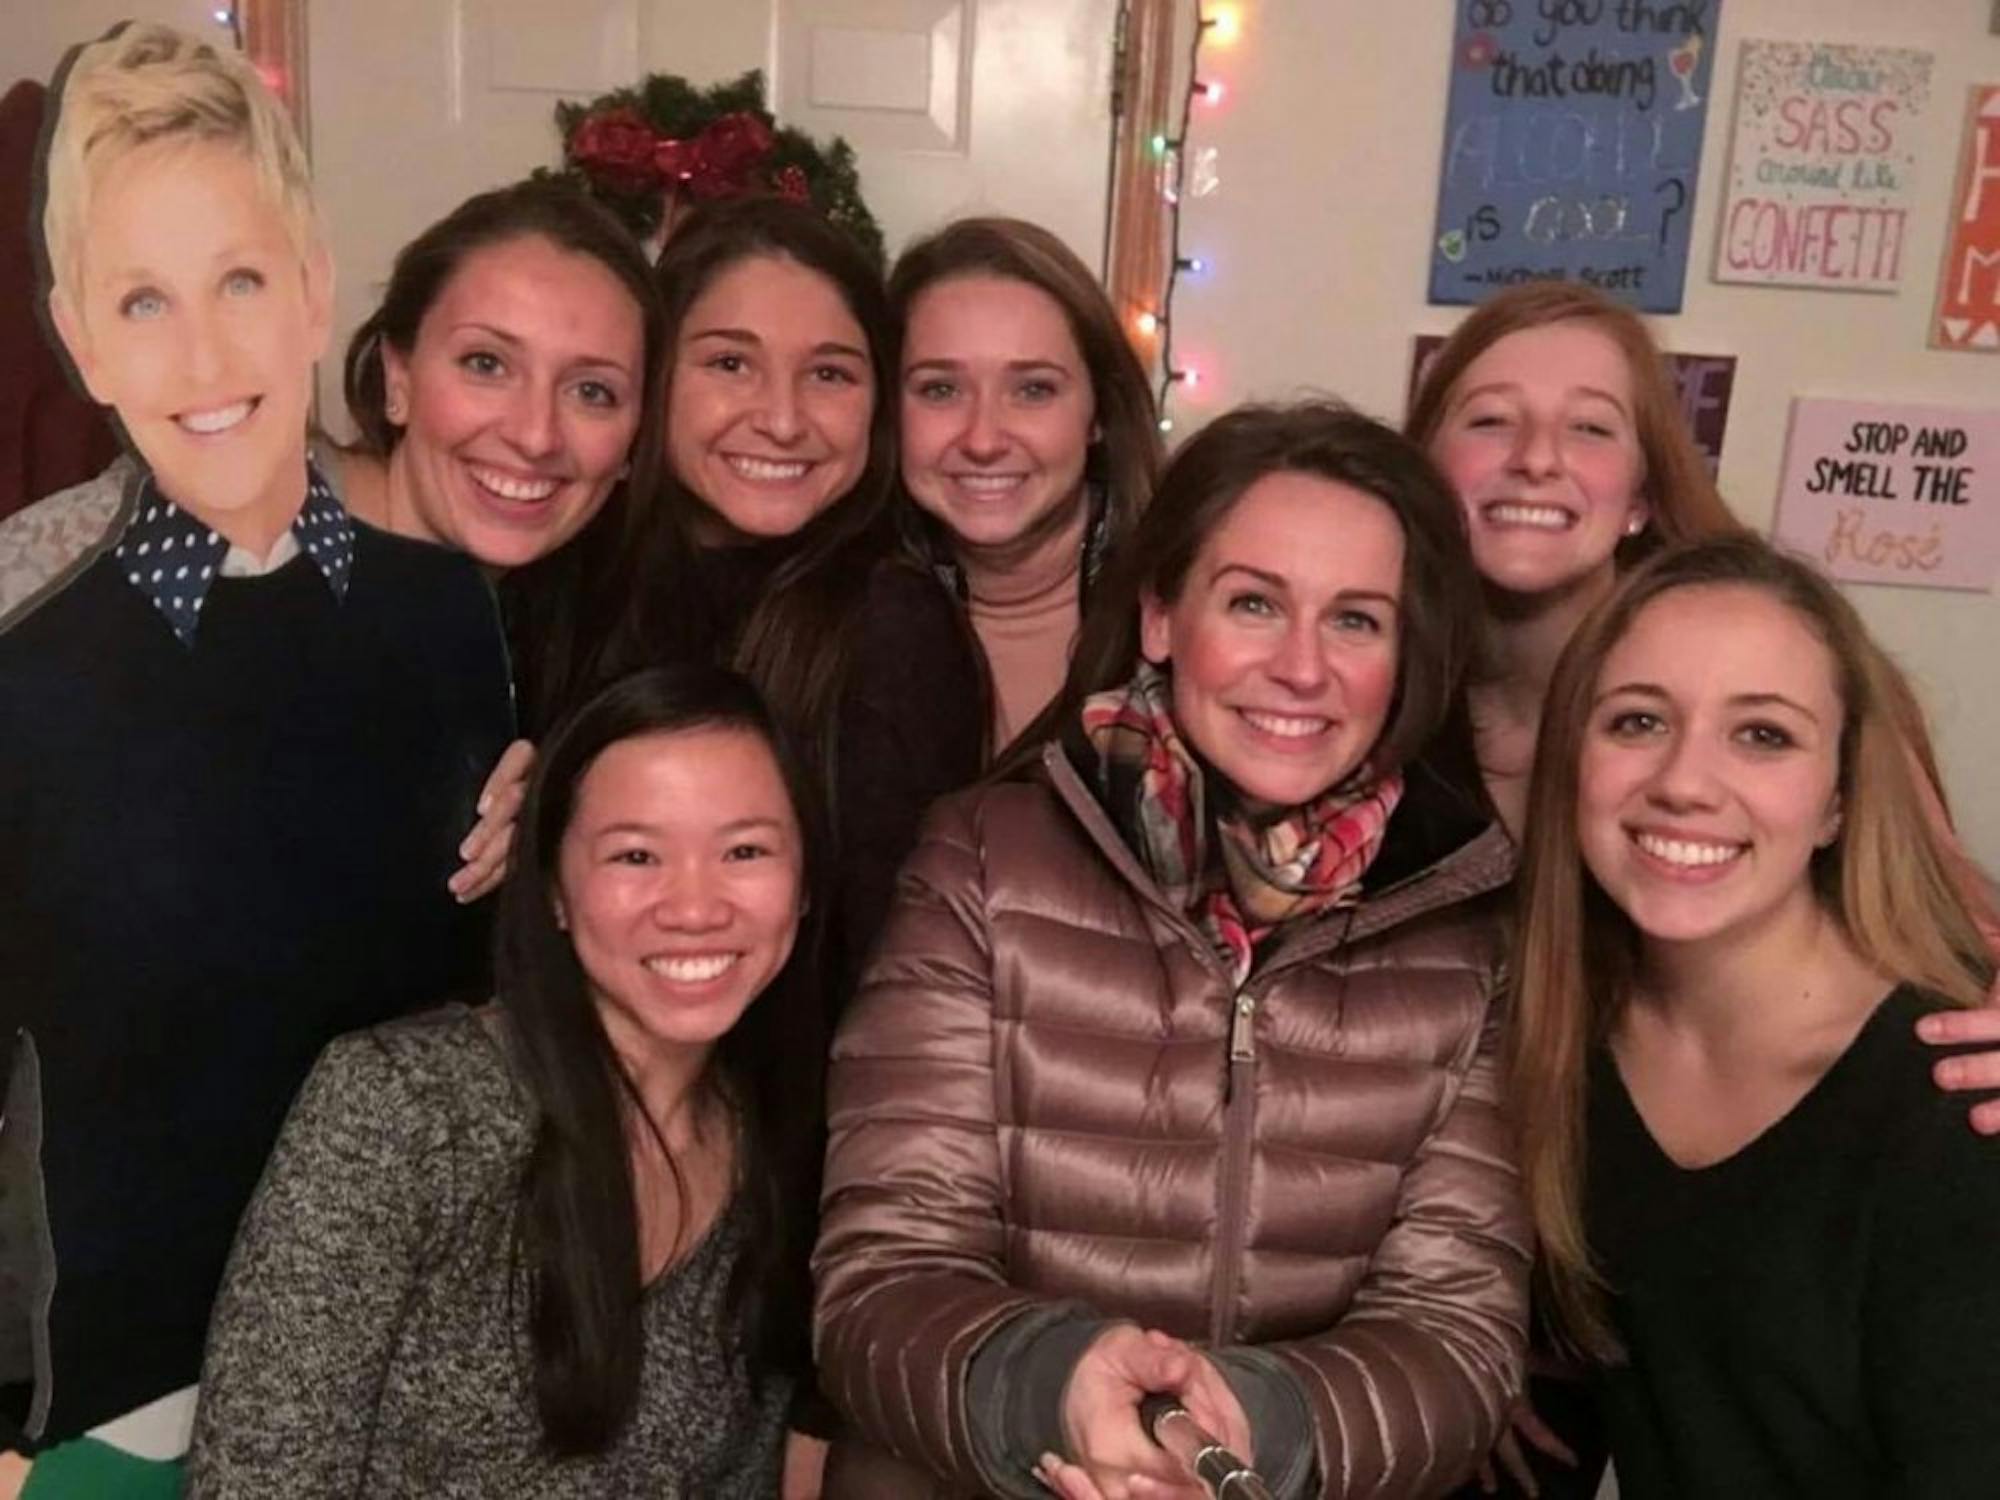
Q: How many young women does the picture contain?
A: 7